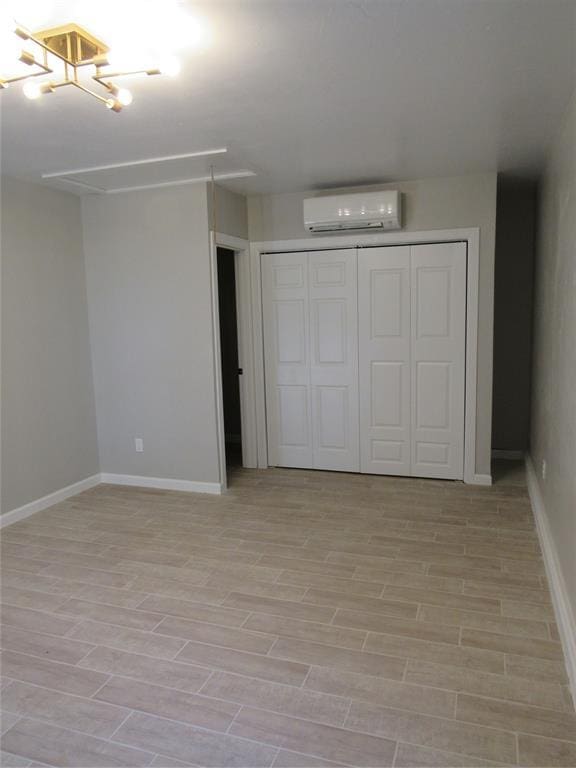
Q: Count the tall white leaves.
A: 4